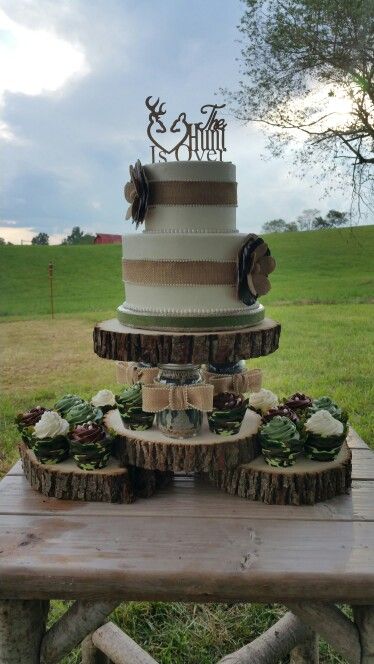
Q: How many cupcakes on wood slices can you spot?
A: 14